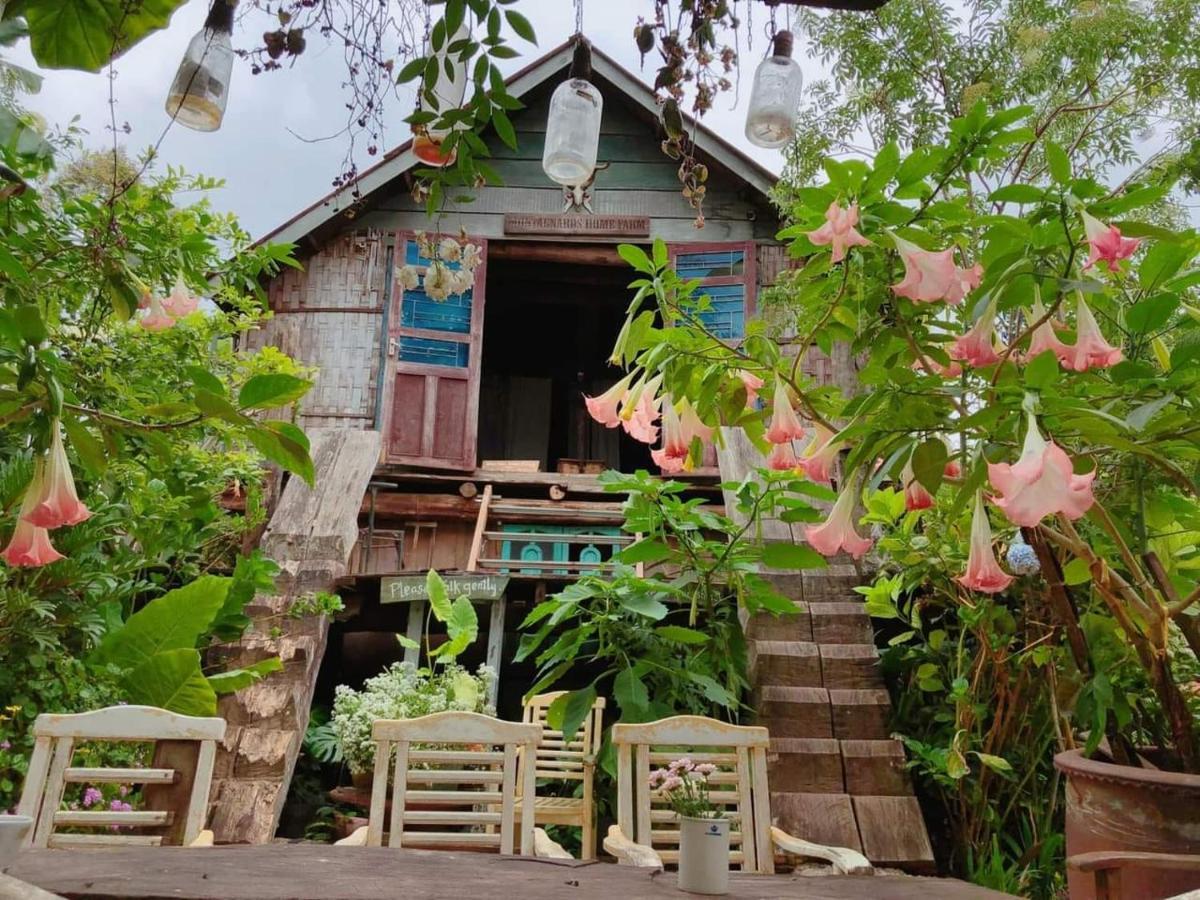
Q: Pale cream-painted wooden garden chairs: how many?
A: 4